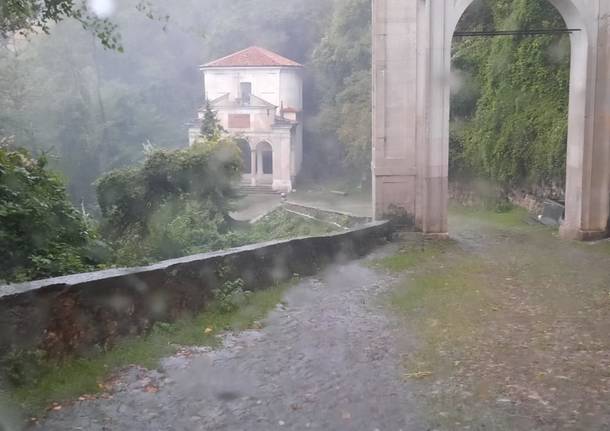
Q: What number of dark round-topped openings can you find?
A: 2